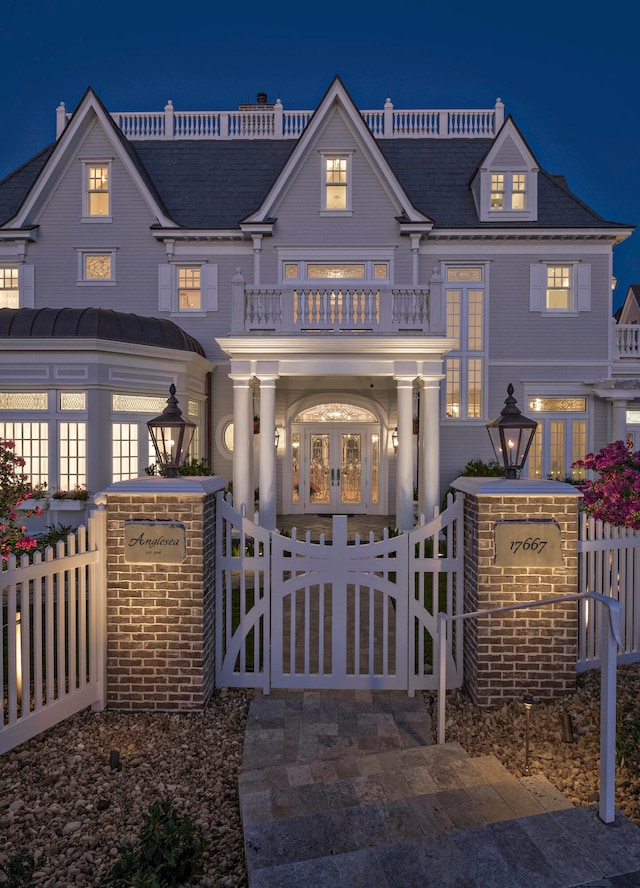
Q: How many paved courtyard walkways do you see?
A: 1